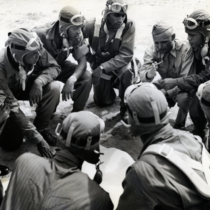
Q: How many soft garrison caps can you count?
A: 1